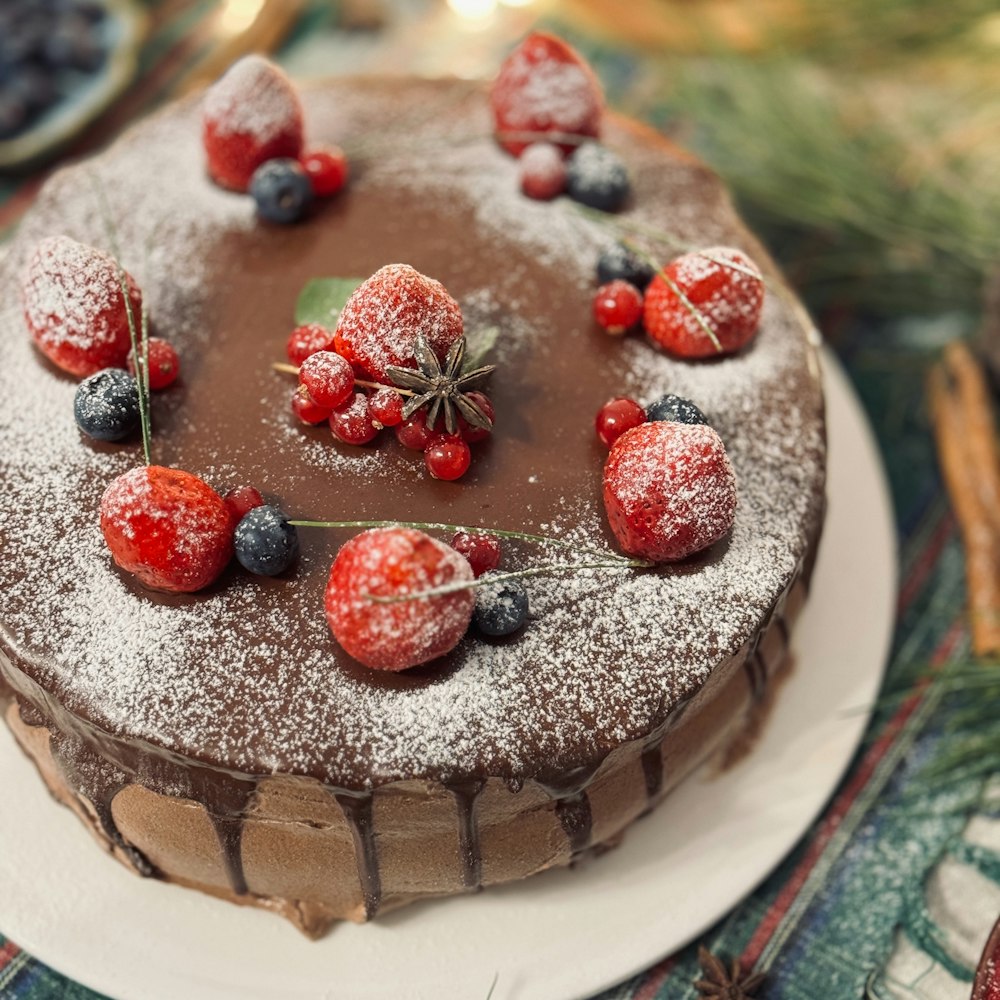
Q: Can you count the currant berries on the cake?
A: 15